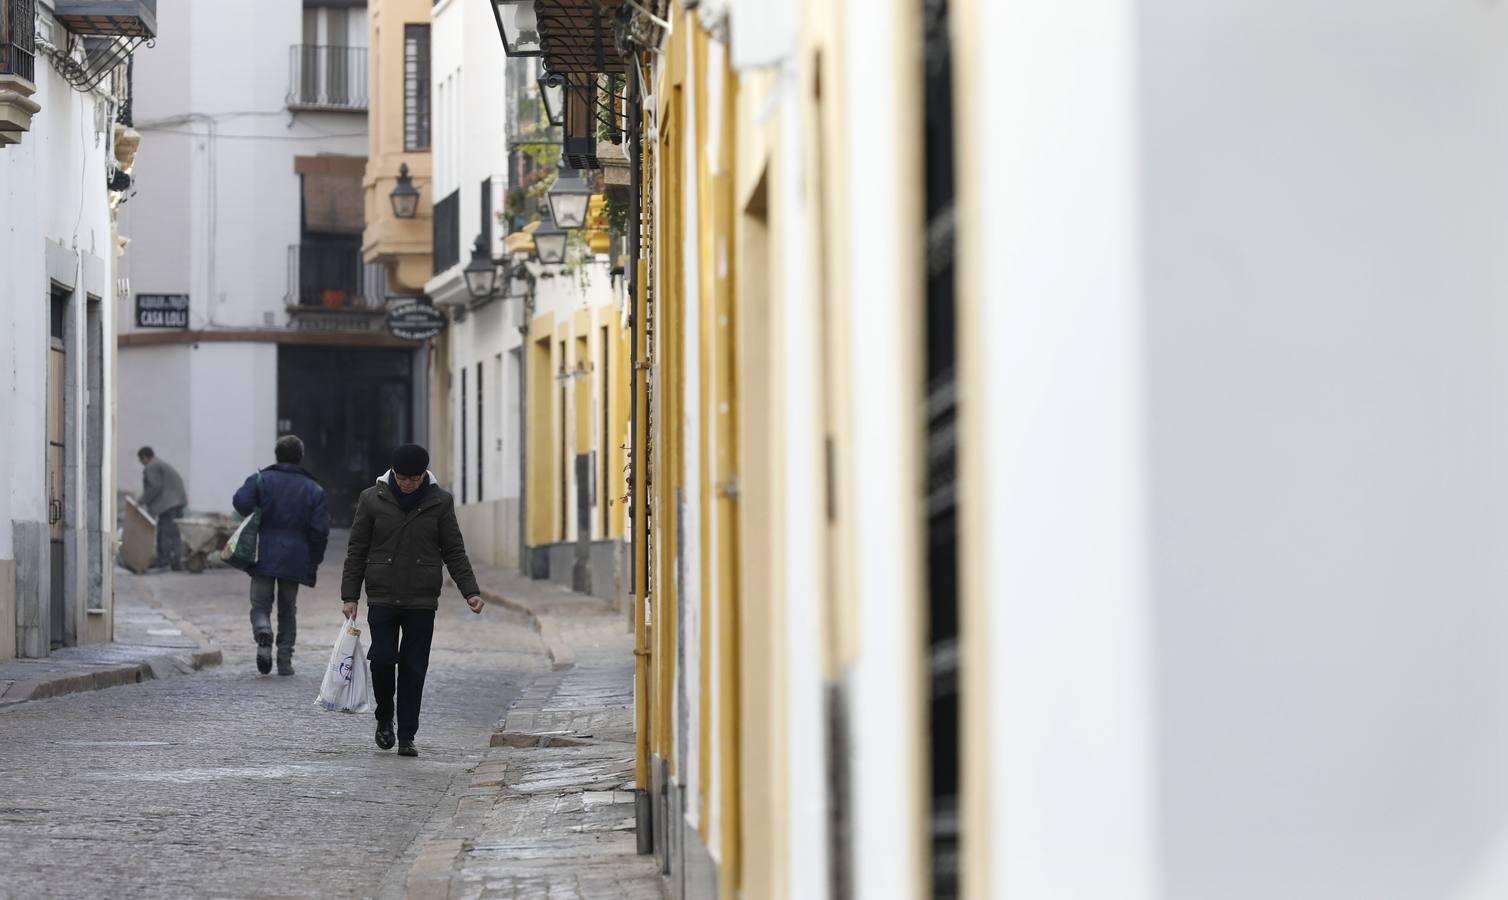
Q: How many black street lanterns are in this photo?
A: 6